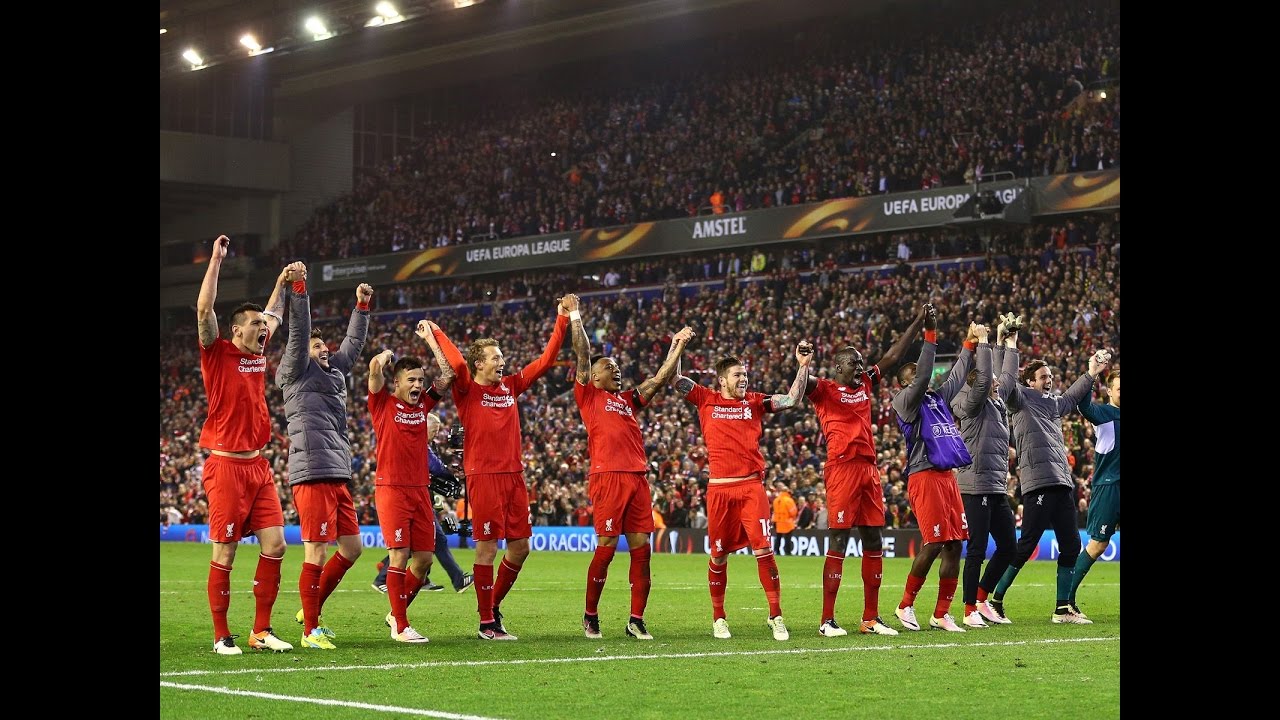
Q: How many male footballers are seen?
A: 11